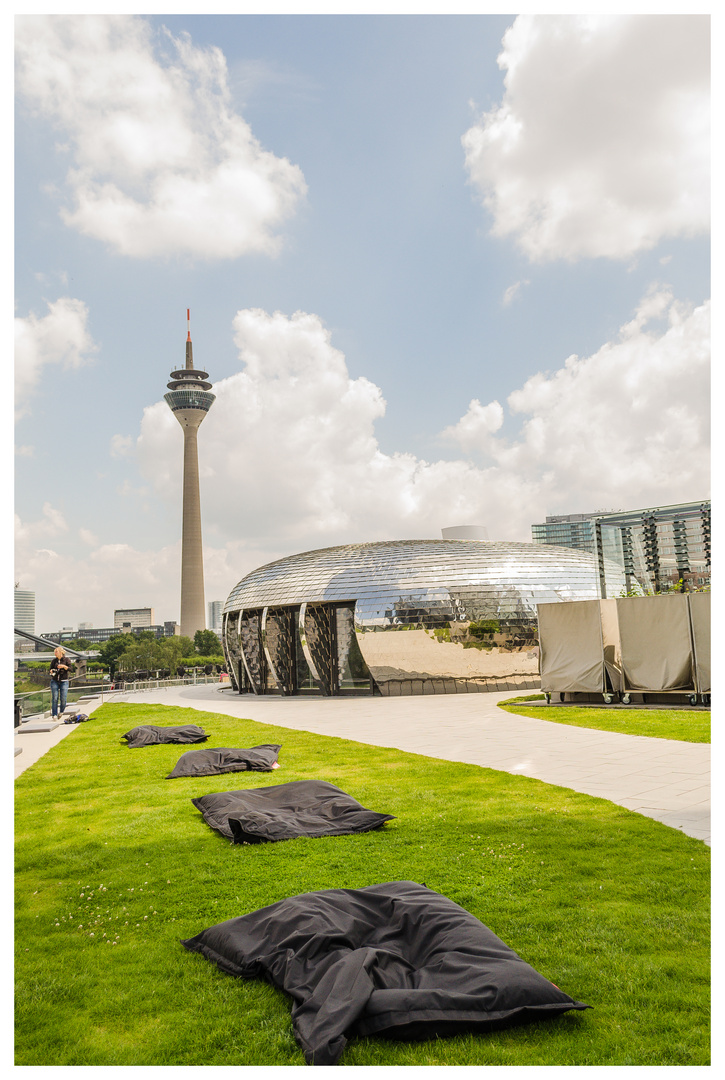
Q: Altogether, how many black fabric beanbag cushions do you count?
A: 4